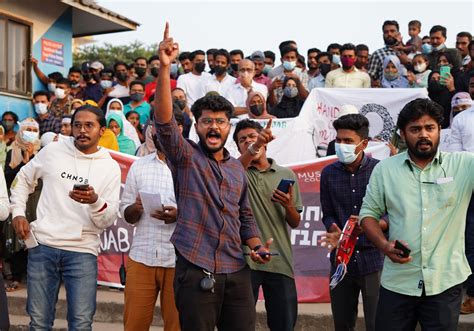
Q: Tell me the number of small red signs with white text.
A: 1